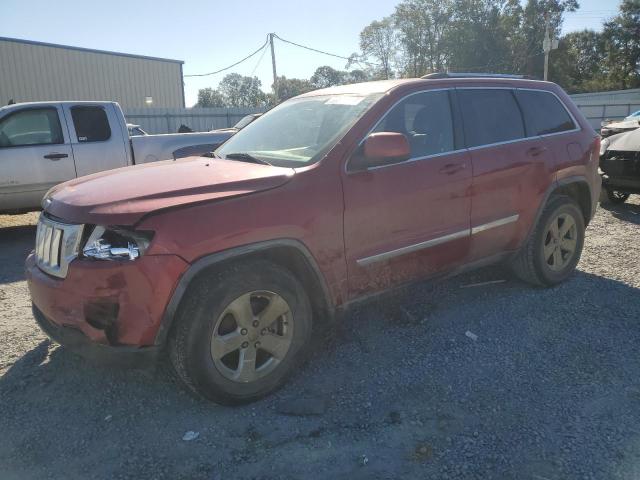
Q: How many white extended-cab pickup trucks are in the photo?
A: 1